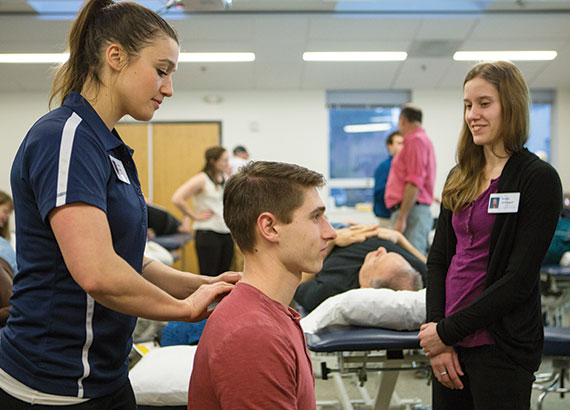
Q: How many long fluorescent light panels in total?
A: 4